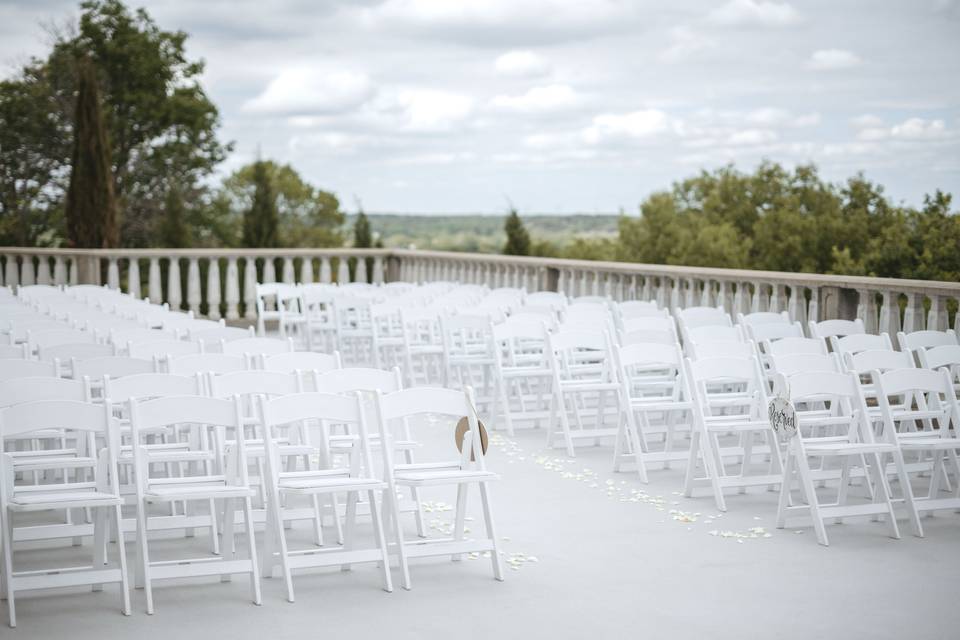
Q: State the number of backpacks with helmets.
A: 0